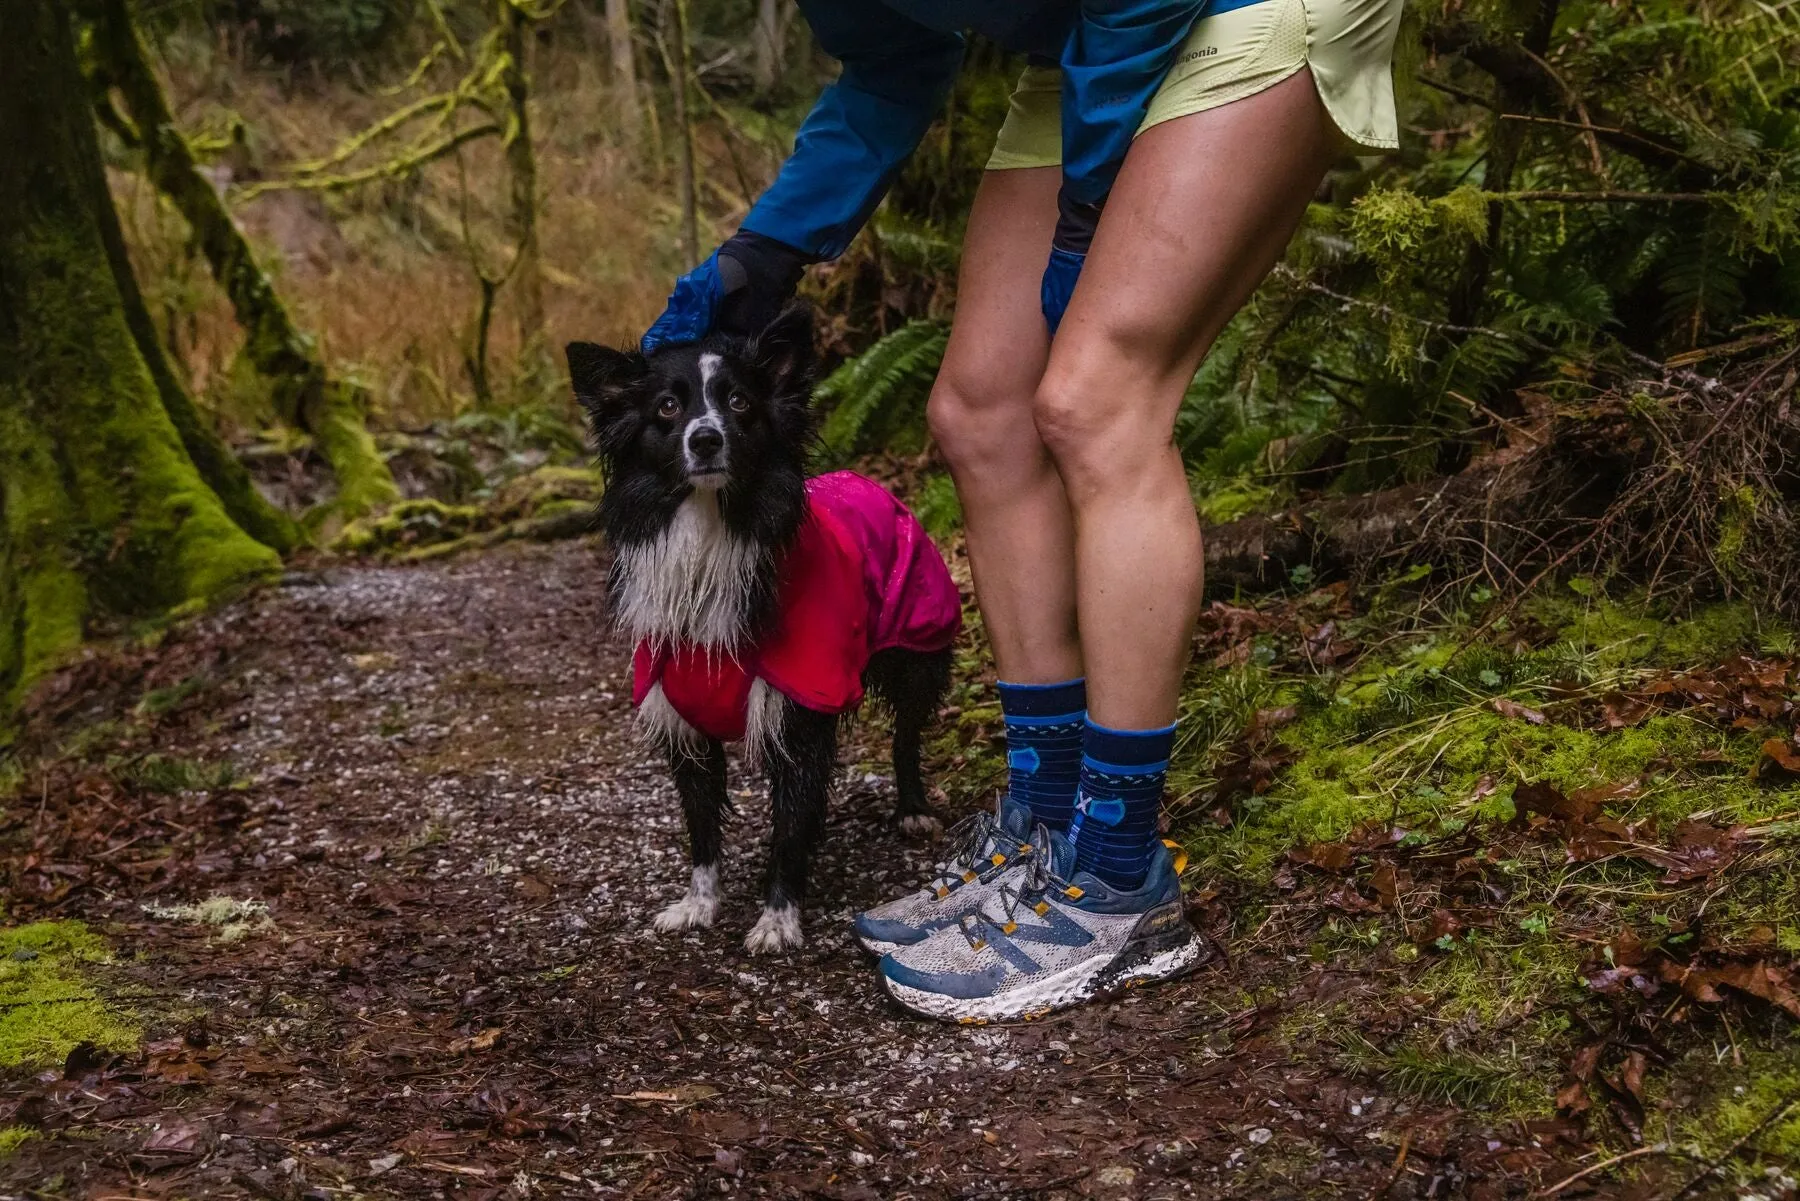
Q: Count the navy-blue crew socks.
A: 2